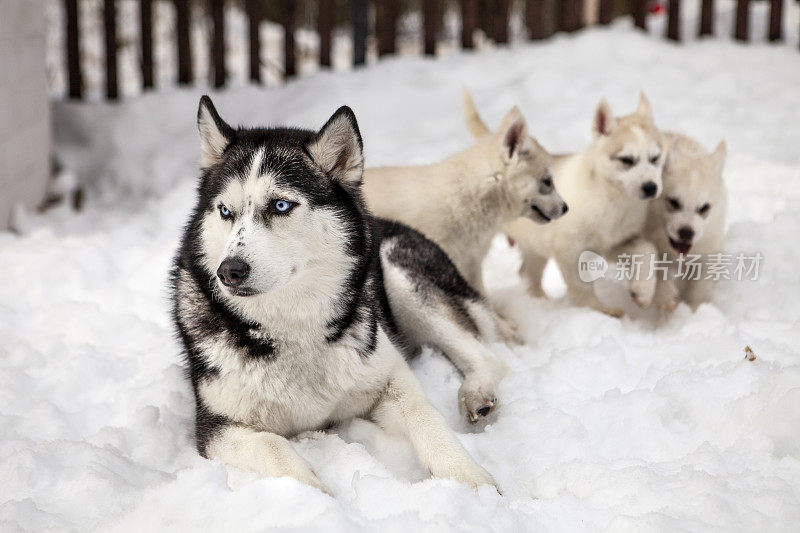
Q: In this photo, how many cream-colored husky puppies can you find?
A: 3